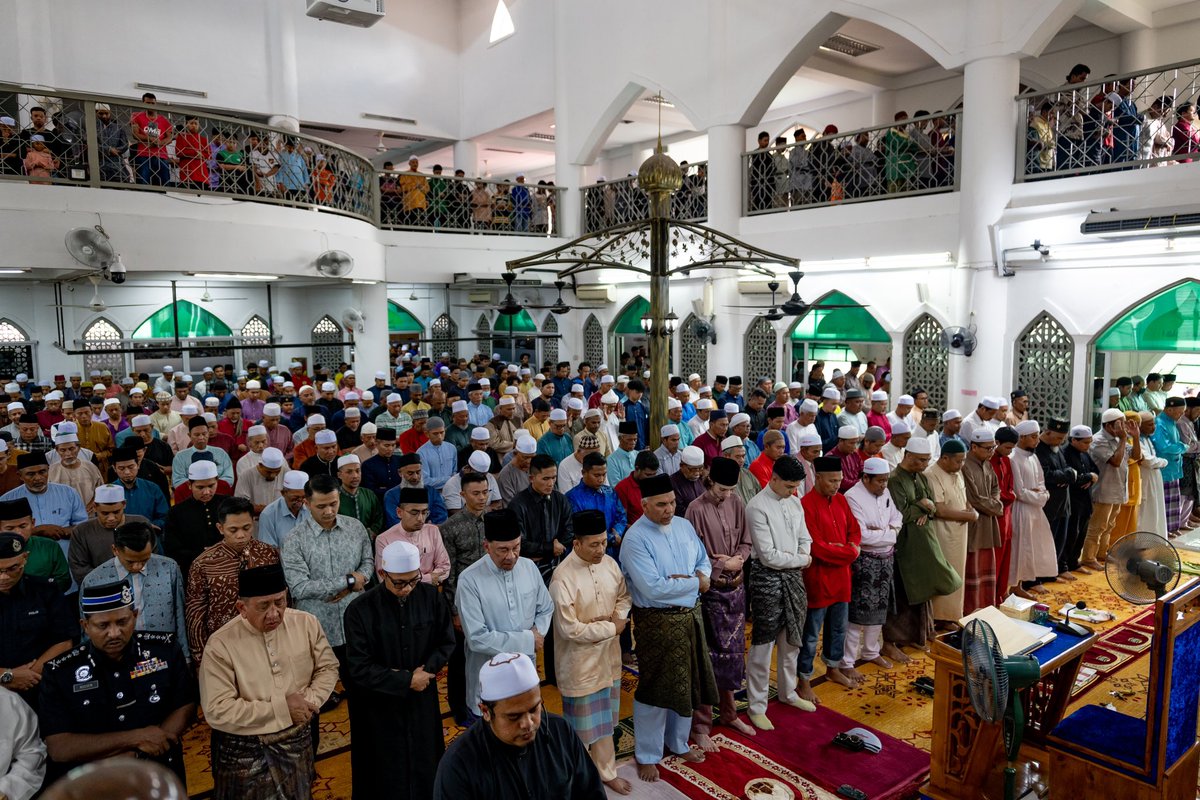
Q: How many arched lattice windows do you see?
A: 12